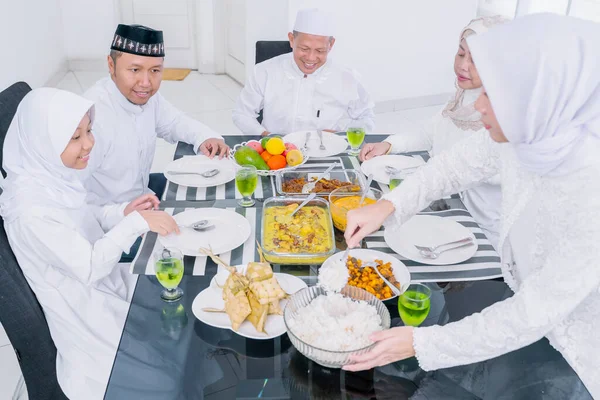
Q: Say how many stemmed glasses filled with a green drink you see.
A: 5